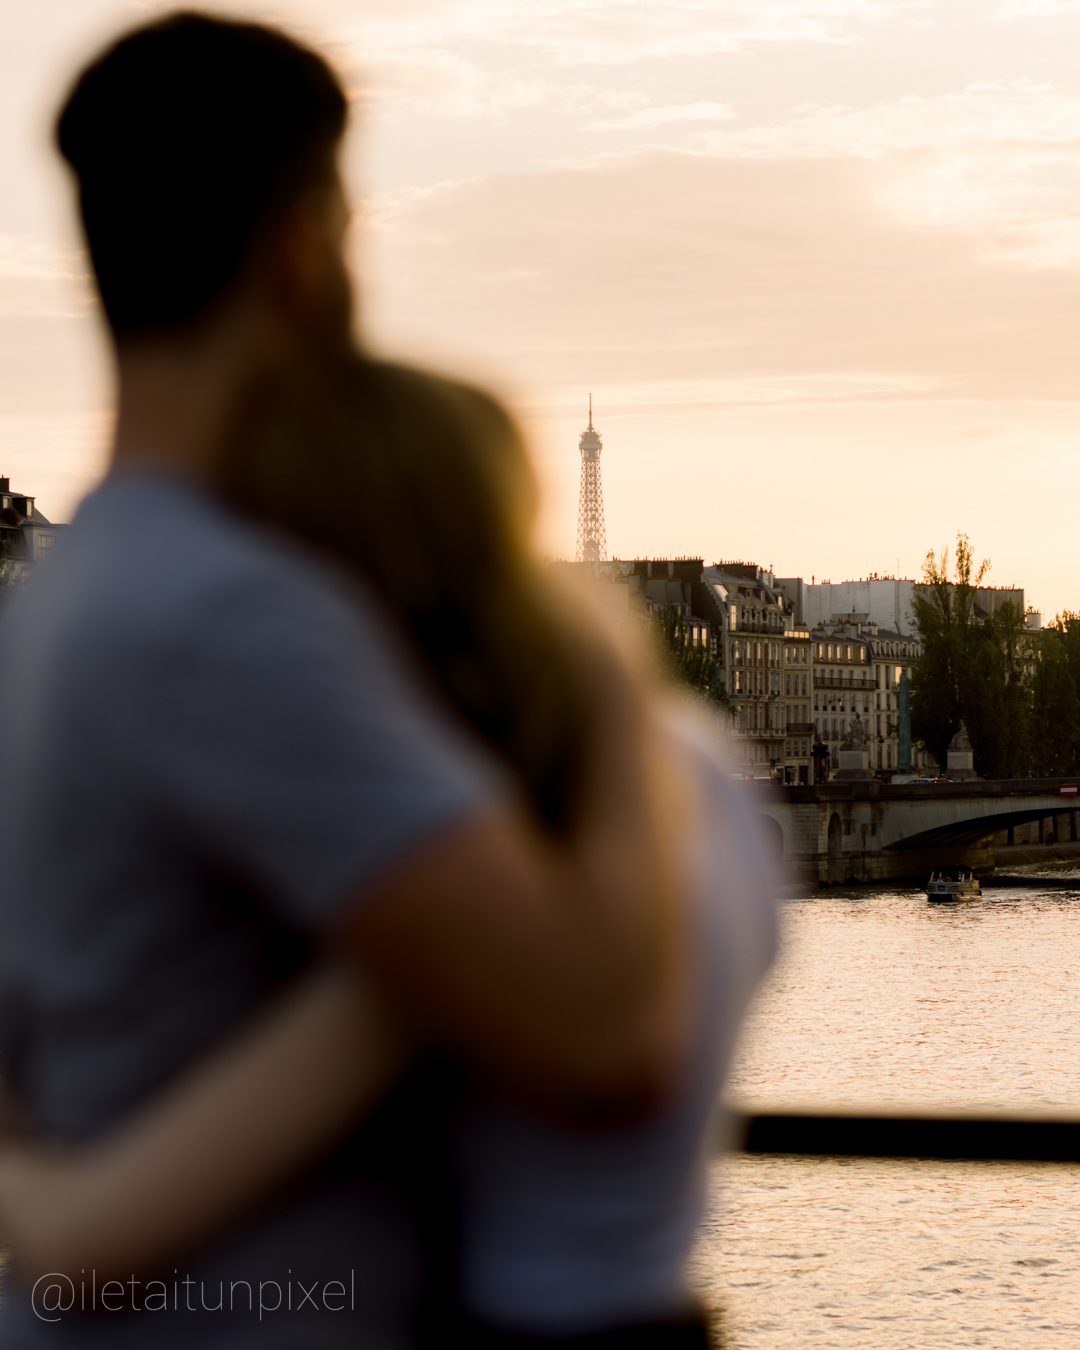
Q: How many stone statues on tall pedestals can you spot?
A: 2